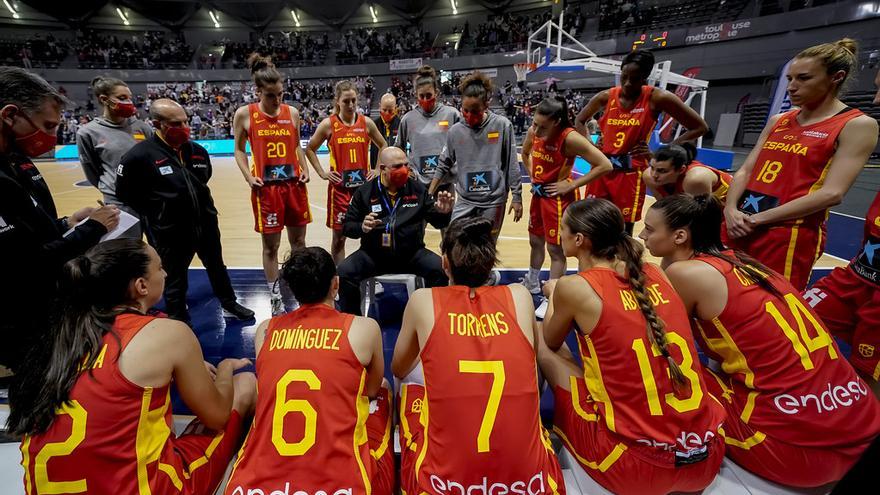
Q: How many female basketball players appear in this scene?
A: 12